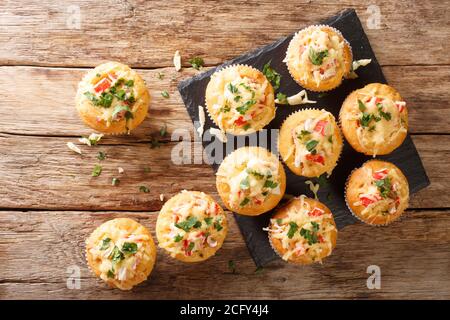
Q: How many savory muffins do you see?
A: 10